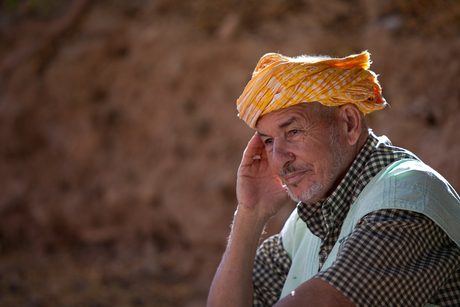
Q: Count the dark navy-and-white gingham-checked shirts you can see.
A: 1